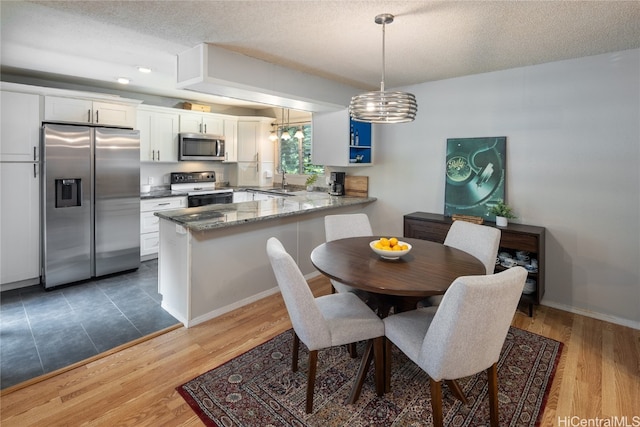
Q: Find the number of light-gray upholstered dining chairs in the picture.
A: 4